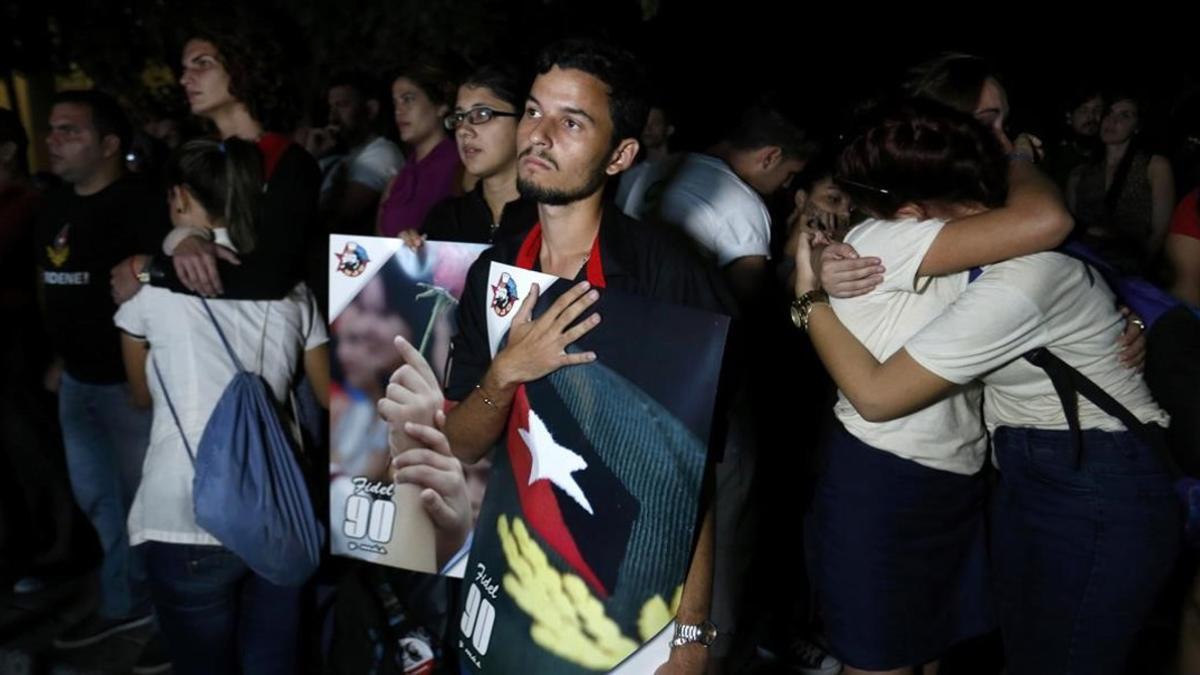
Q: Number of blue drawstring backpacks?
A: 1